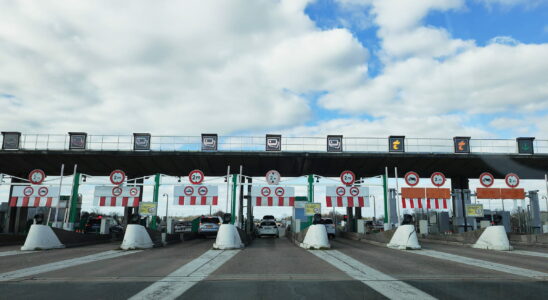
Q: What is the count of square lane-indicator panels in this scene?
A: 9